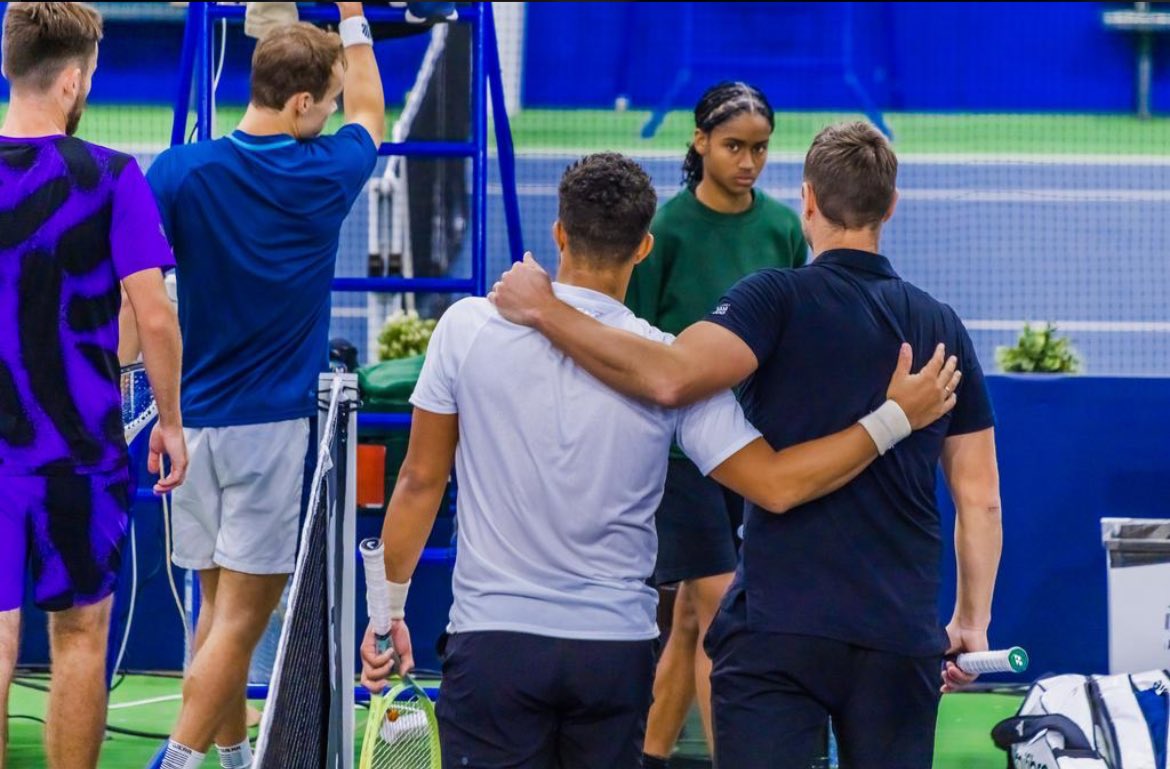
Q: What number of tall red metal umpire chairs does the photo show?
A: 0